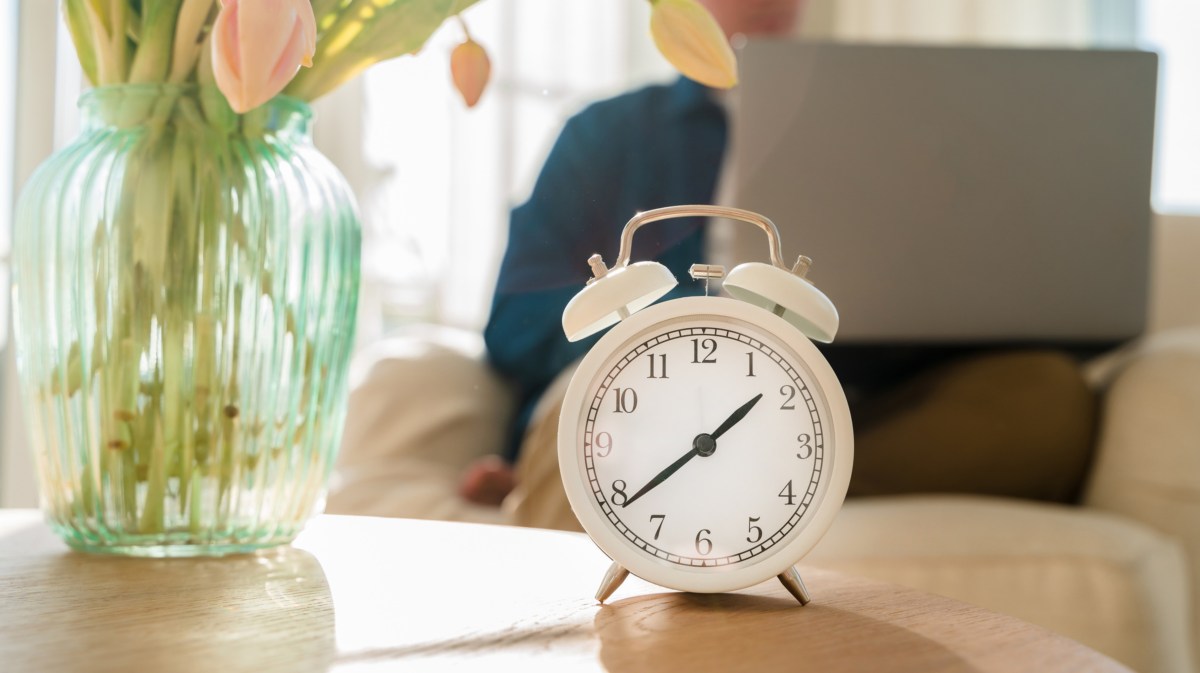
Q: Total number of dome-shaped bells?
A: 2